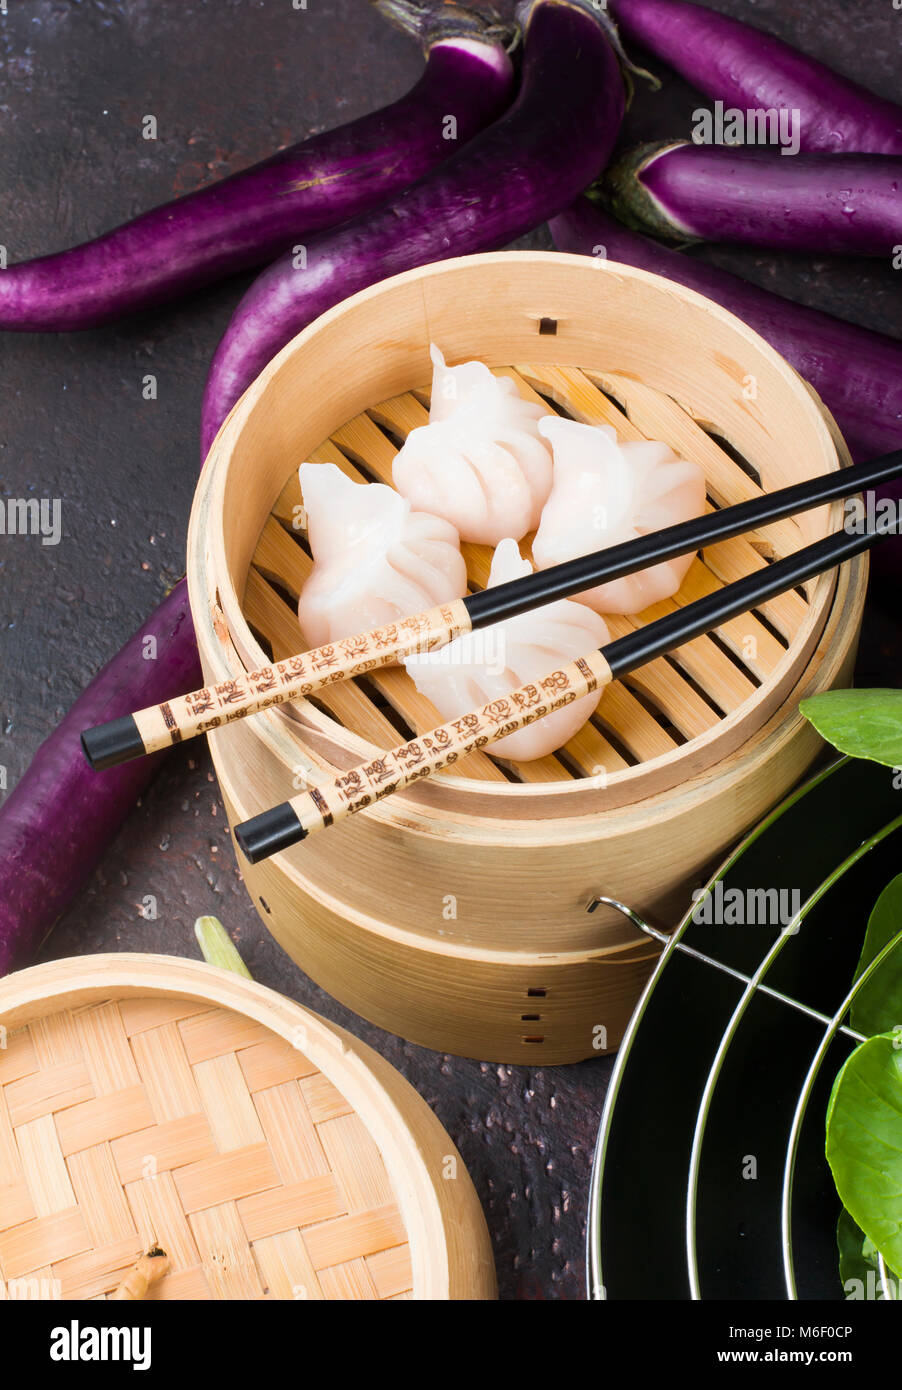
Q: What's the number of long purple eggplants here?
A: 6